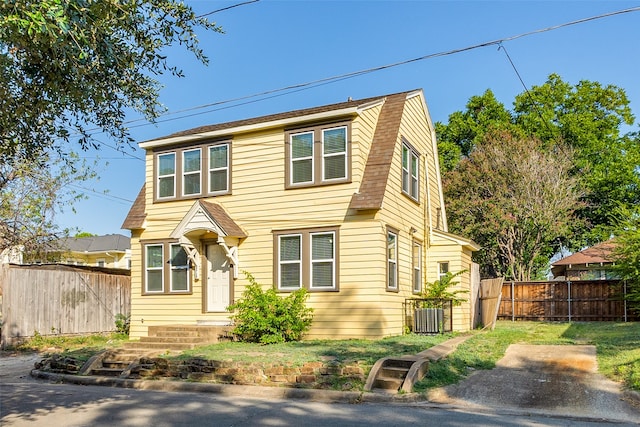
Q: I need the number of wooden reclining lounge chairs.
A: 0